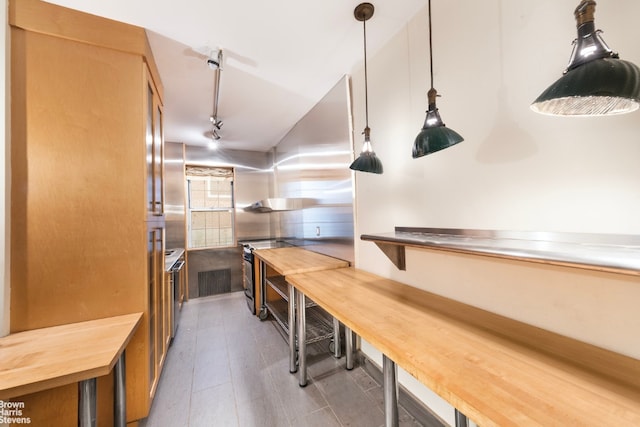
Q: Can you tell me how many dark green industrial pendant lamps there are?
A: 3